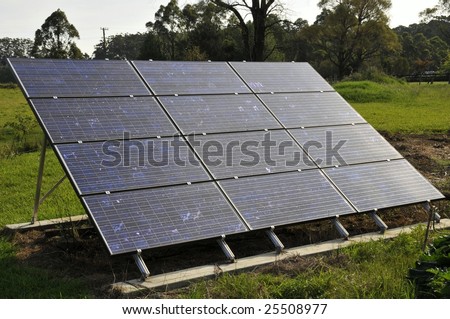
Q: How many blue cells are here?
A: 12